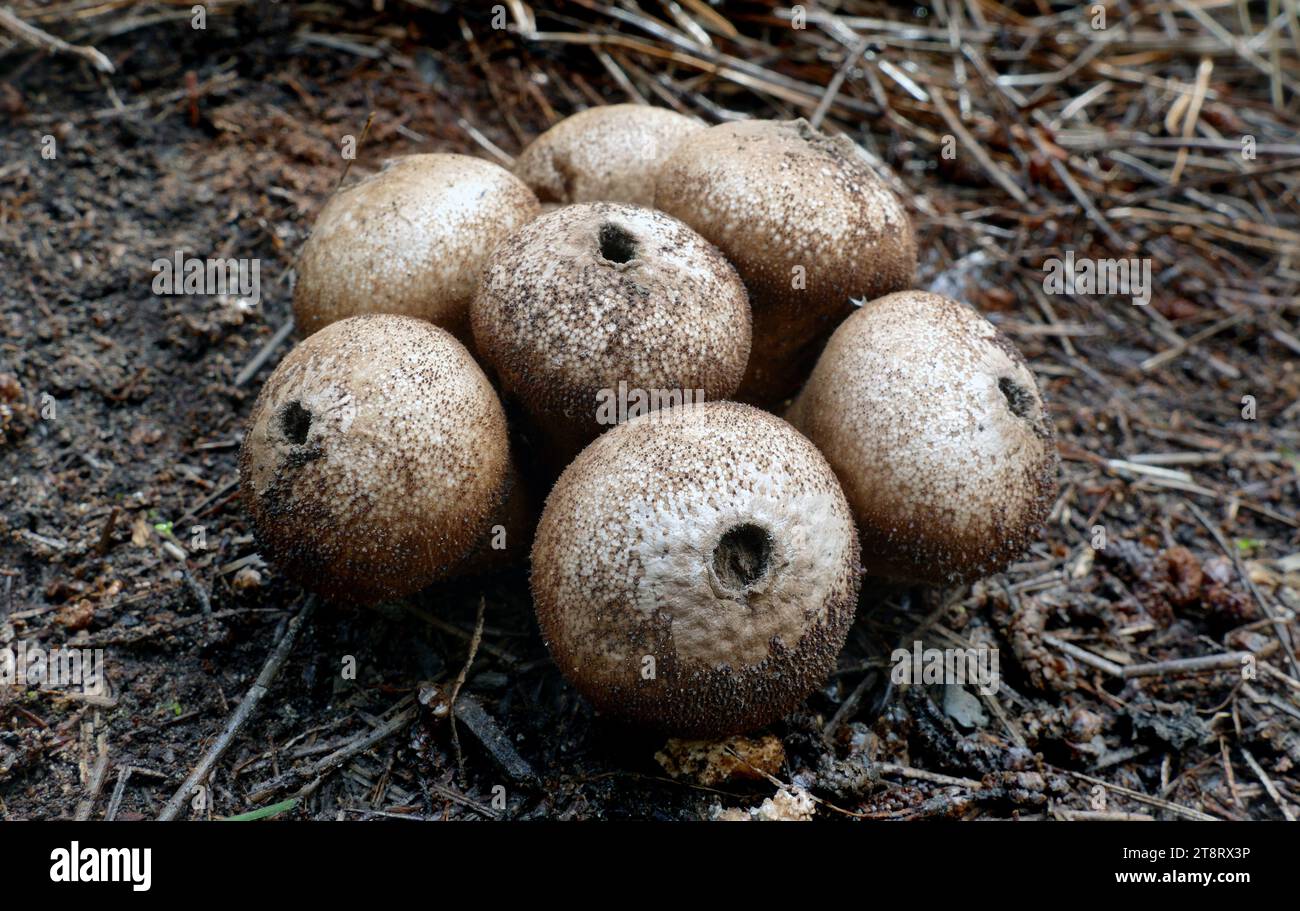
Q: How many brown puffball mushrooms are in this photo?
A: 7